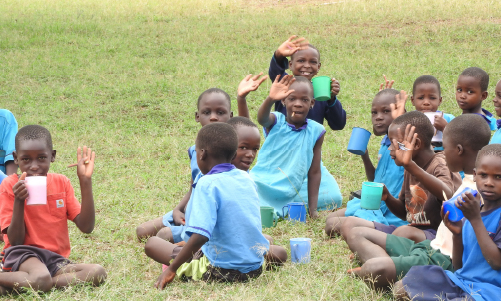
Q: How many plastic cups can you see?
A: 9